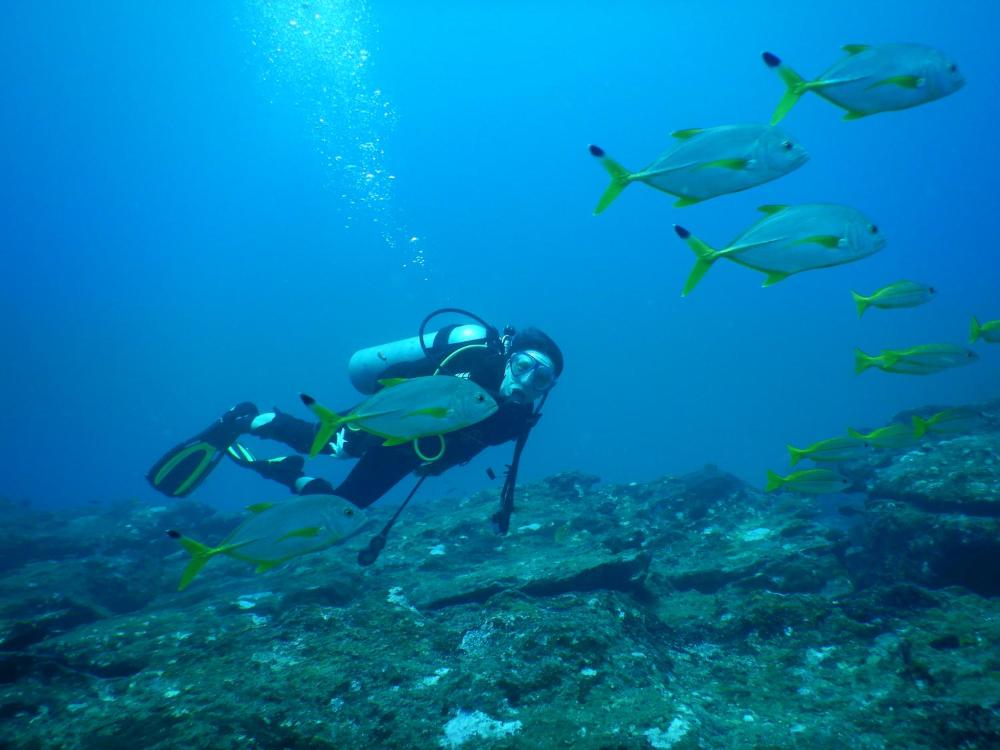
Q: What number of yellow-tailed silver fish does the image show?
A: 5